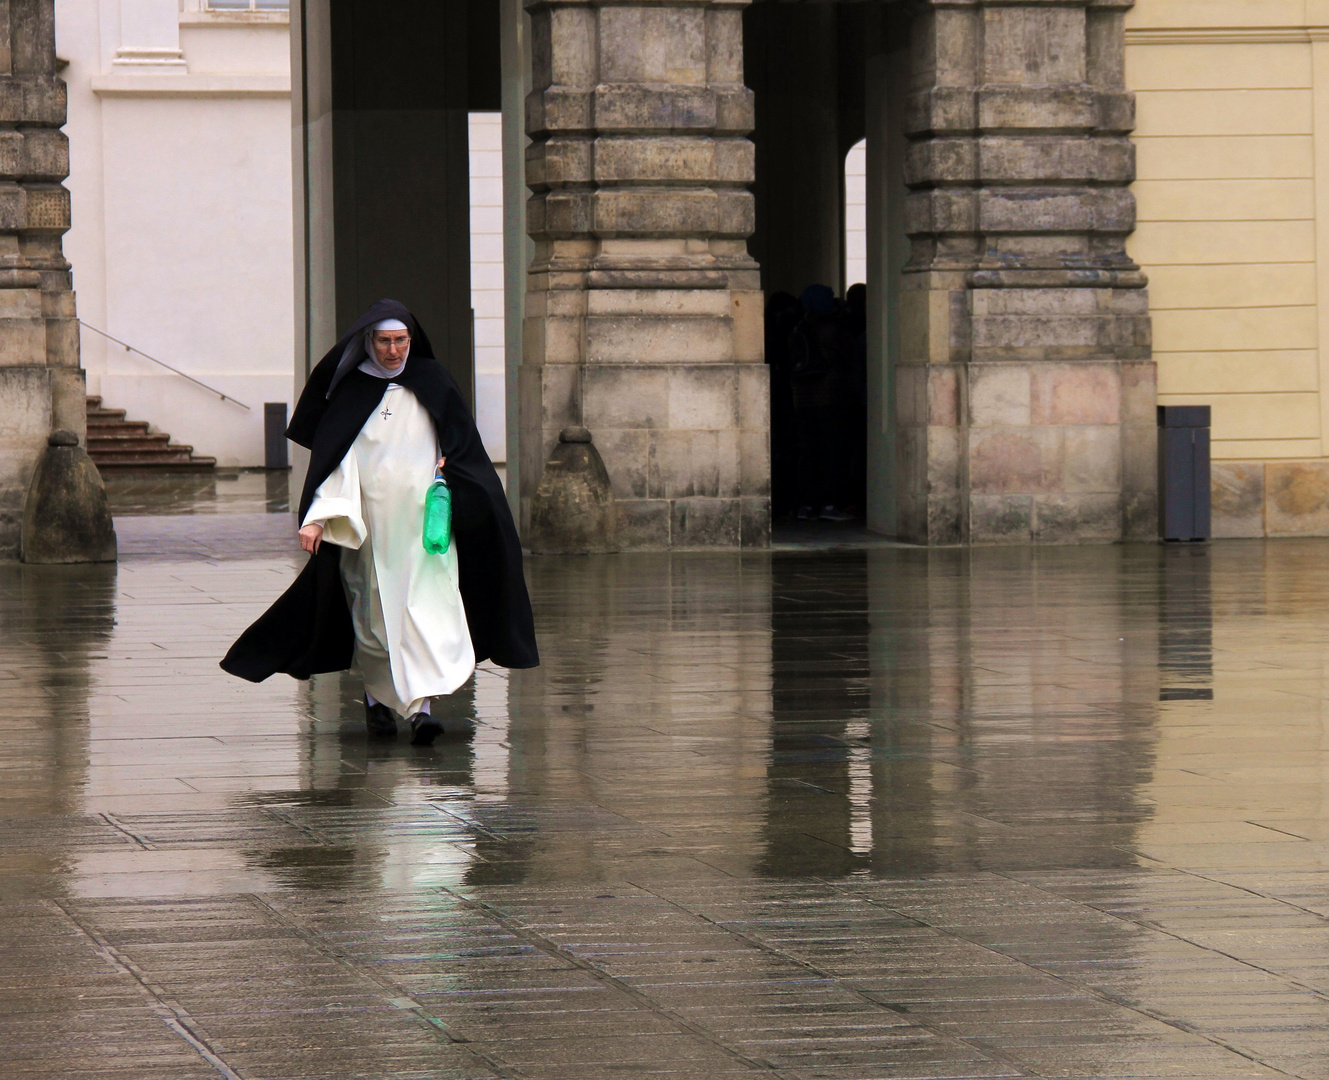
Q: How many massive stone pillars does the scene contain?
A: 3